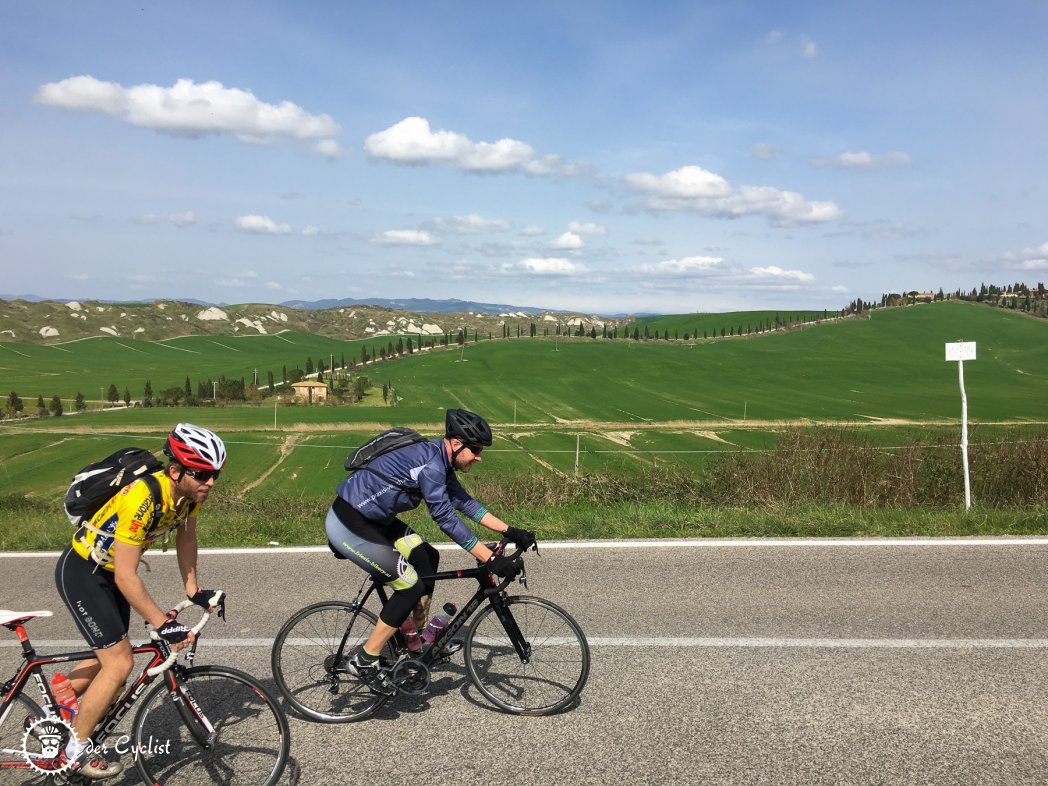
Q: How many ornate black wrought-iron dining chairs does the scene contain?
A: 0